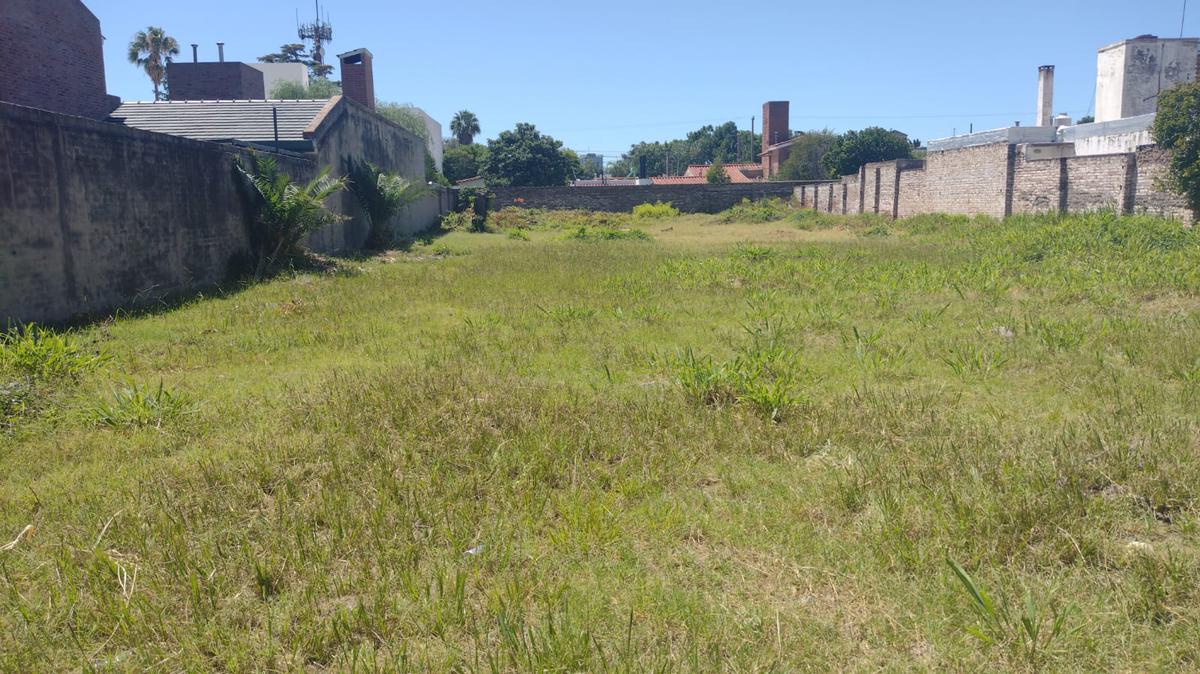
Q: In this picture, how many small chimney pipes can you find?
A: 2